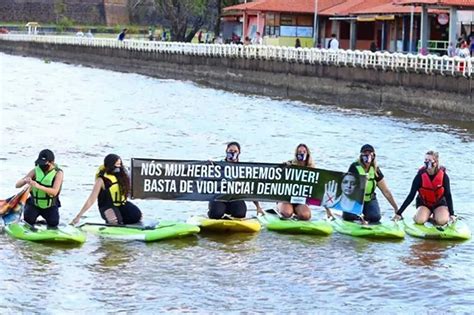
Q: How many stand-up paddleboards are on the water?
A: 6